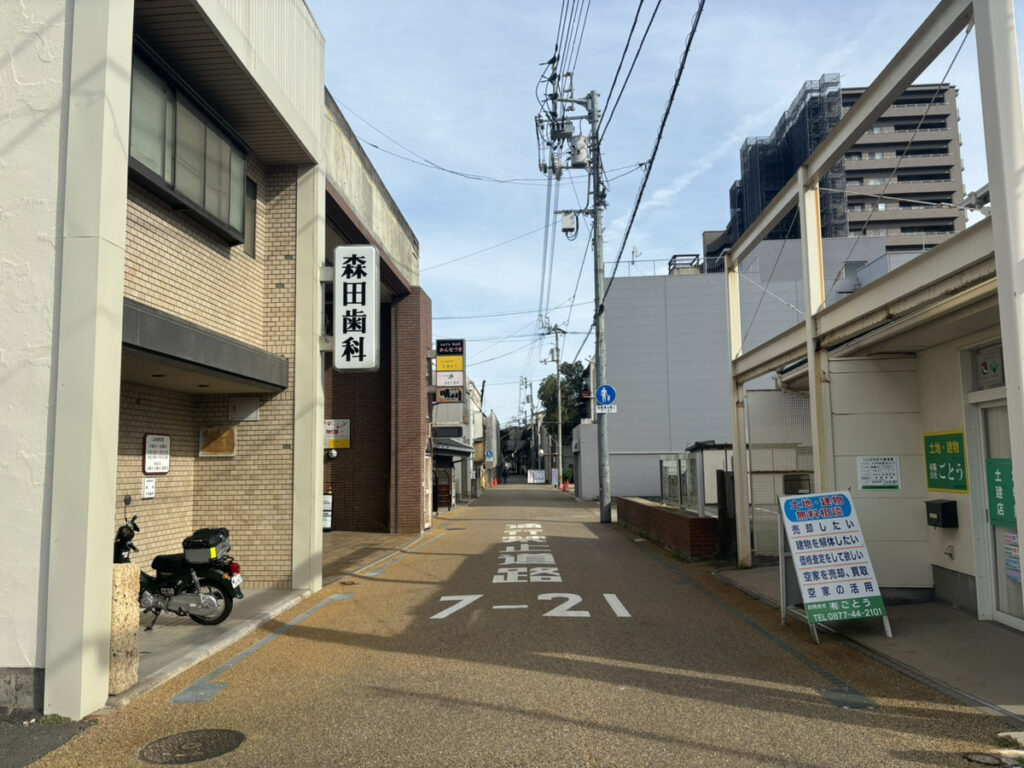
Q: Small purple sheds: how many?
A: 0